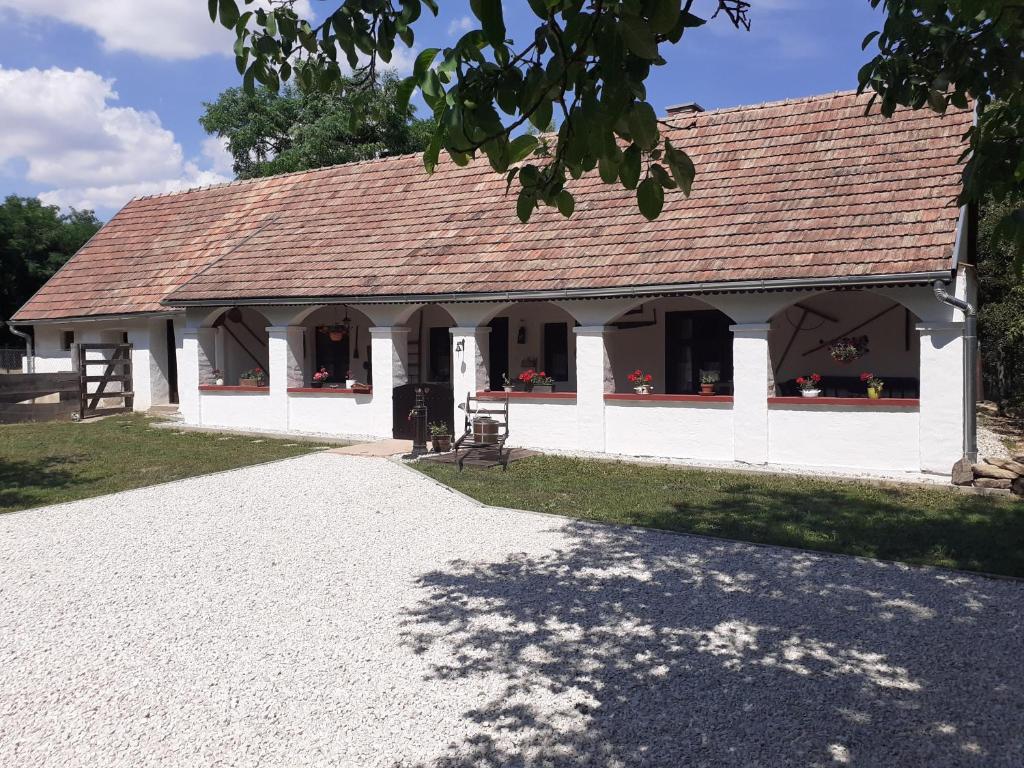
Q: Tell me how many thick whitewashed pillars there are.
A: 7